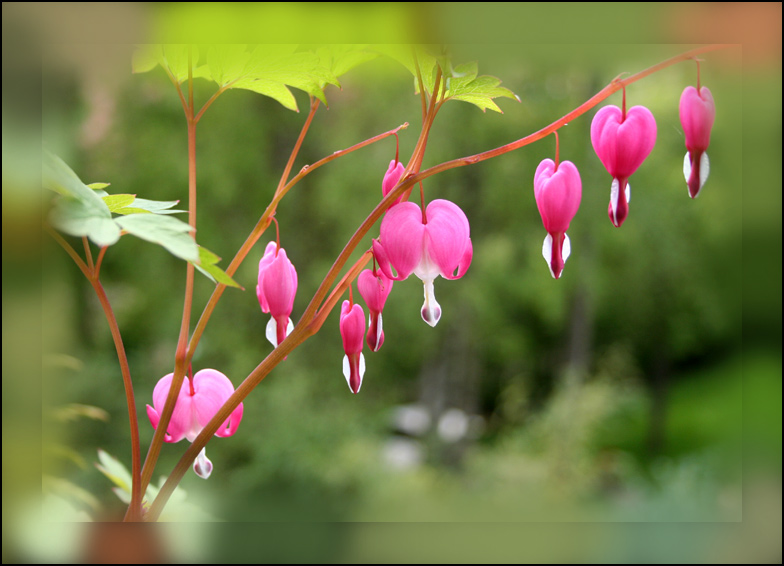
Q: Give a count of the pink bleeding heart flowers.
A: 9